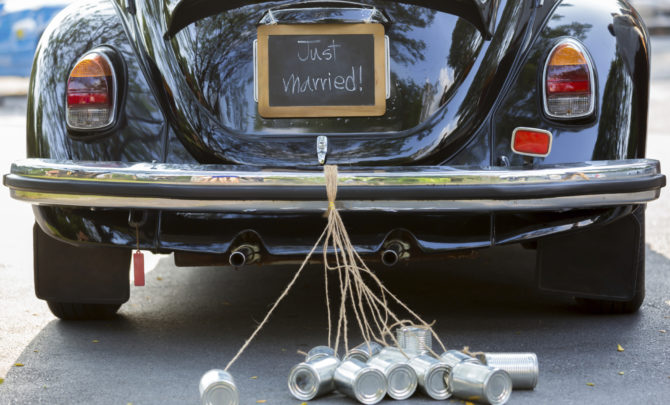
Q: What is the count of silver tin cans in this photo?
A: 11